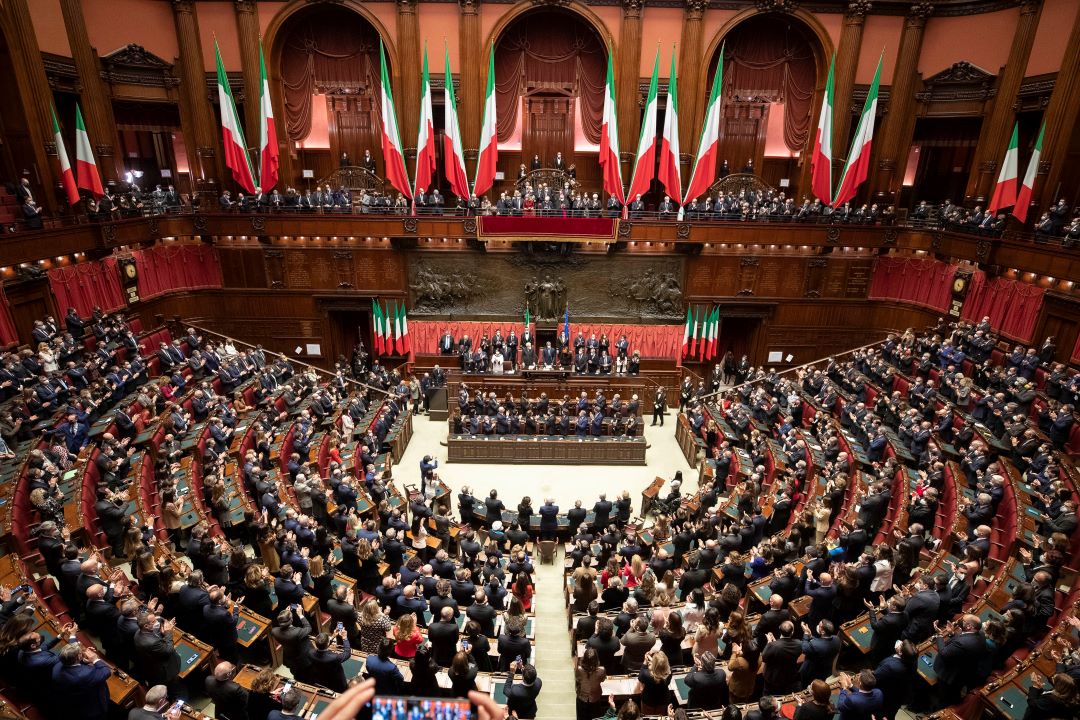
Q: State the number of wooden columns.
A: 12